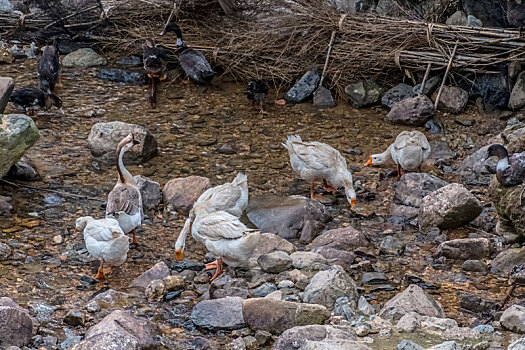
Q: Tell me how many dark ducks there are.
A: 6